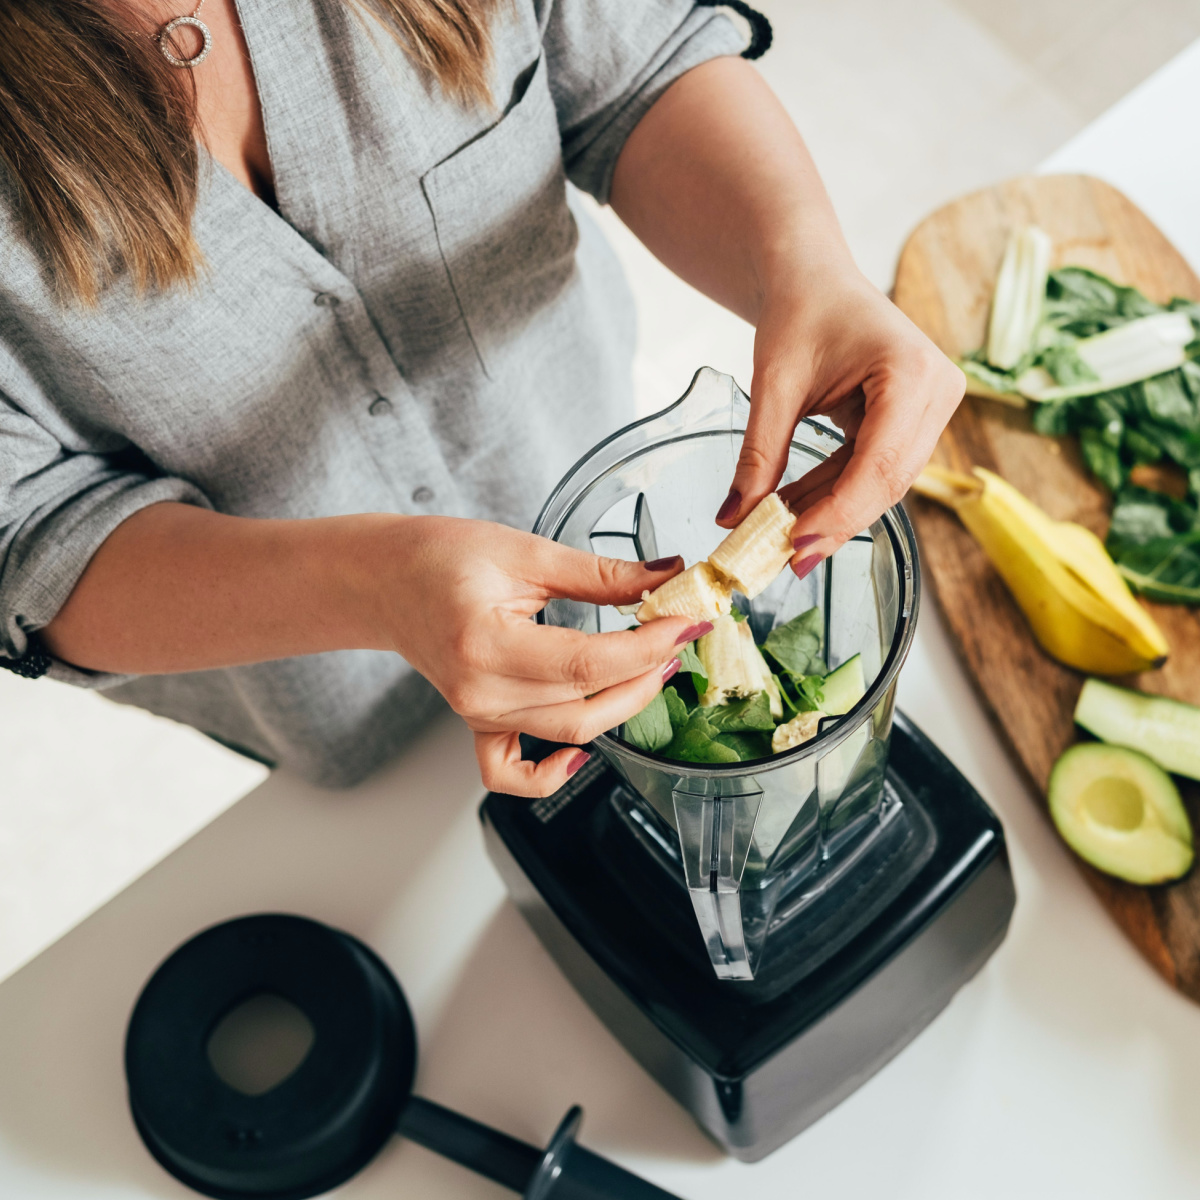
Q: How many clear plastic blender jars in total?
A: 1